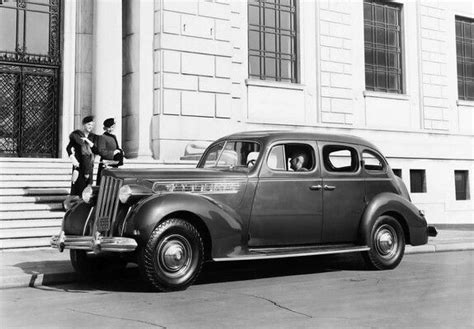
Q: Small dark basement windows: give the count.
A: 3